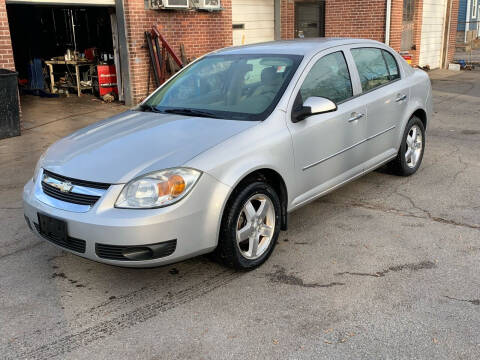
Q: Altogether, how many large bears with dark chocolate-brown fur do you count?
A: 0